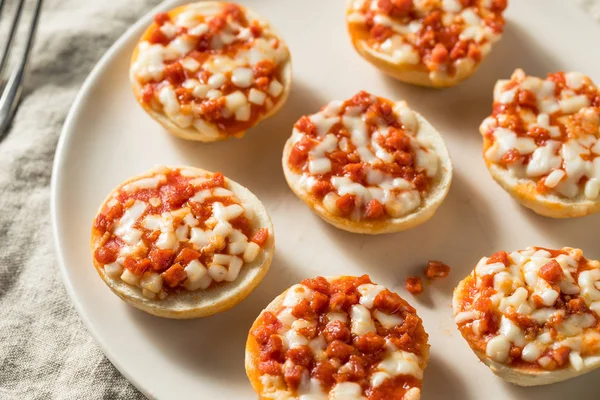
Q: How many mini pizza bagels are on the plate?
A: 7